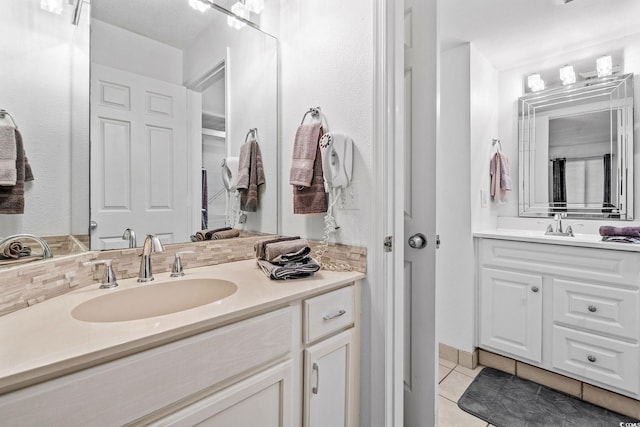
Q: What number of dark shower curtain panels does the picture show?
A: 2